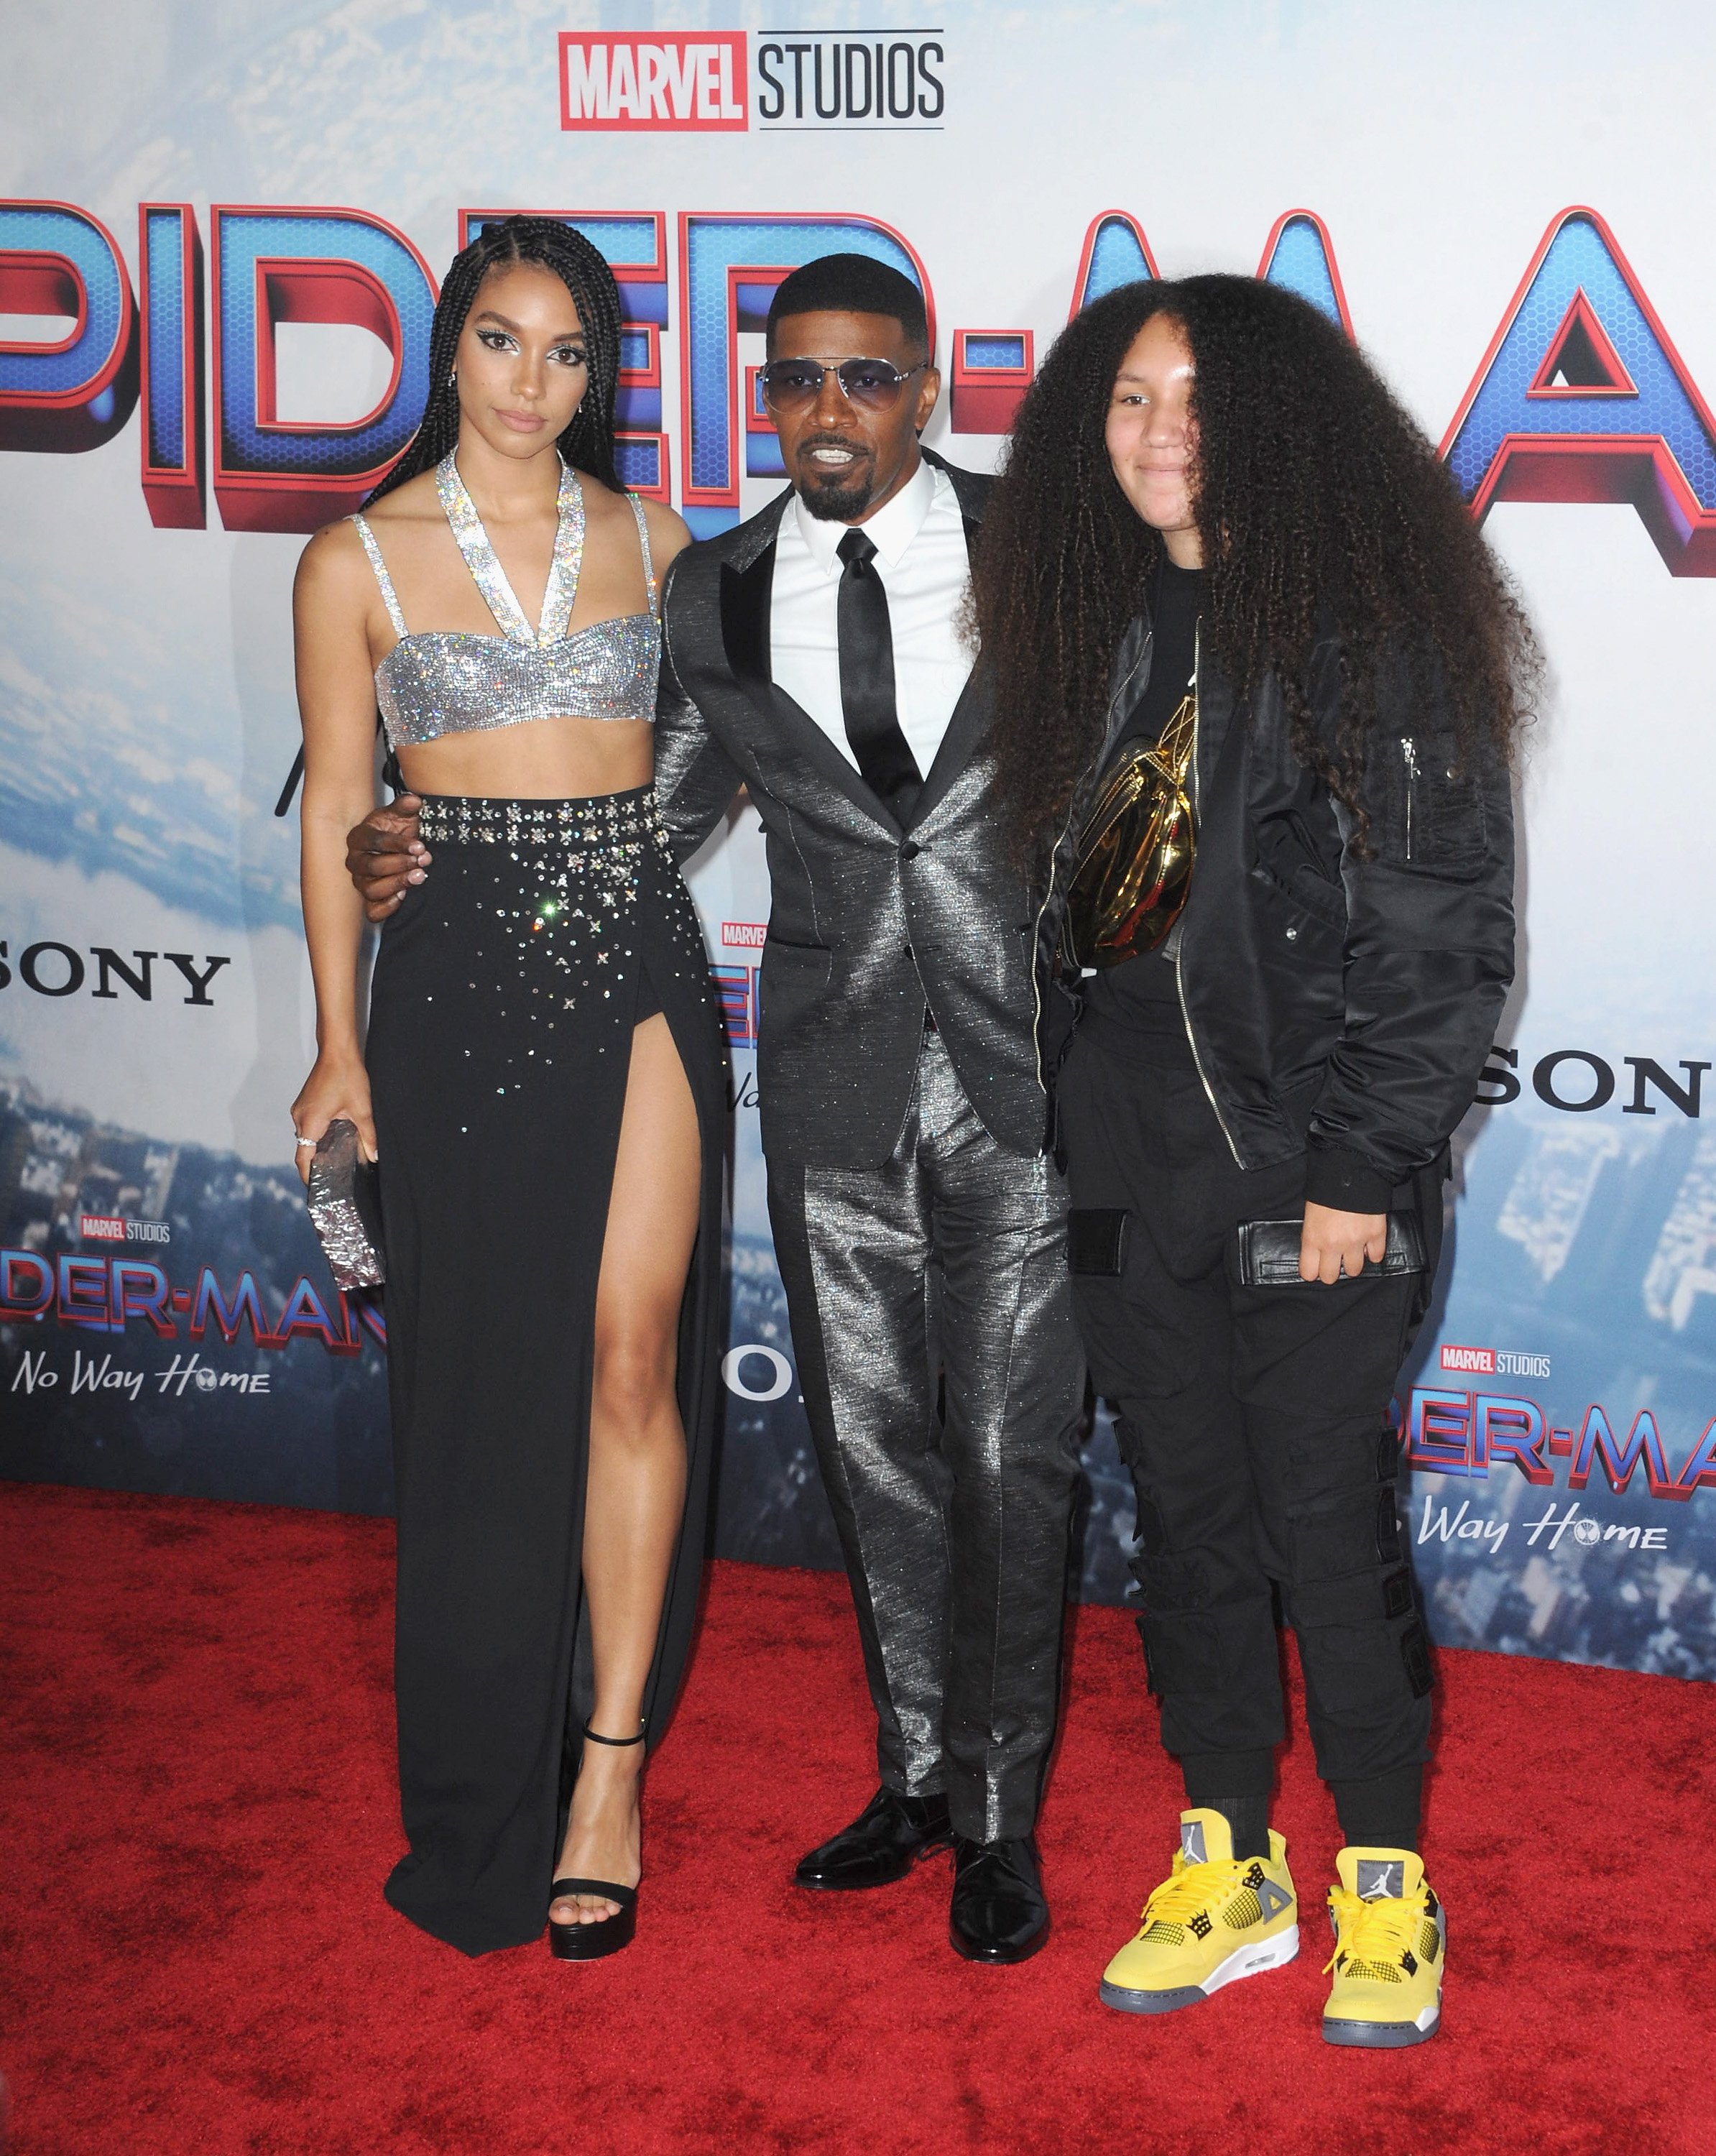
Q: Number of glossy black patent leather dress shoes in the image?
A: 2